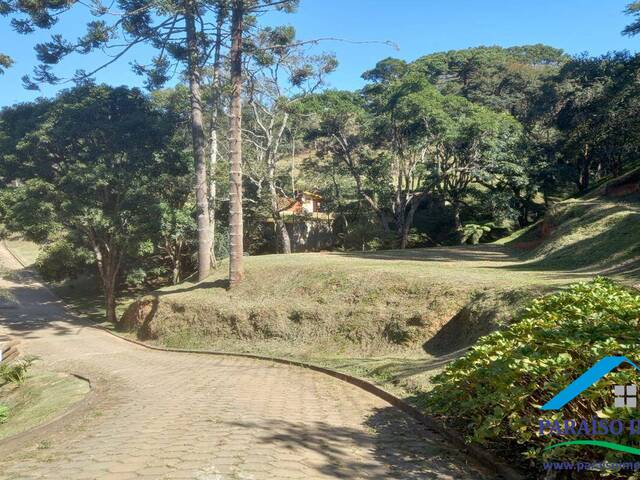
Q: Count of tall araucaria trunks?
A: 2